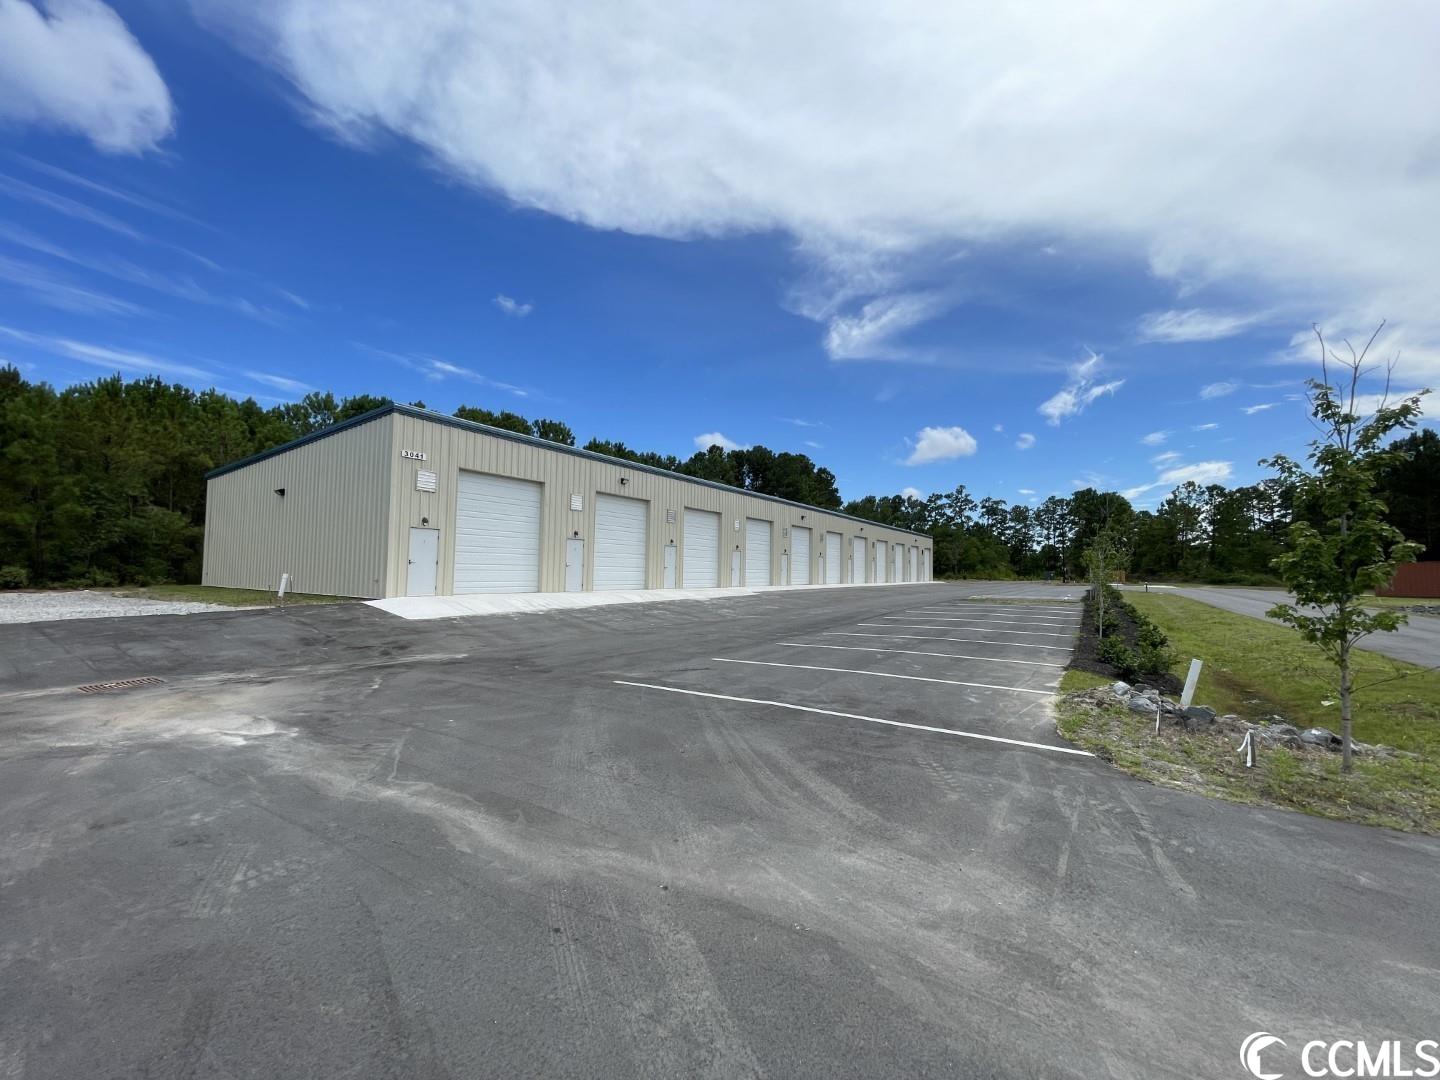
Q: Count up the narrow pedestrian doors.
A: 11